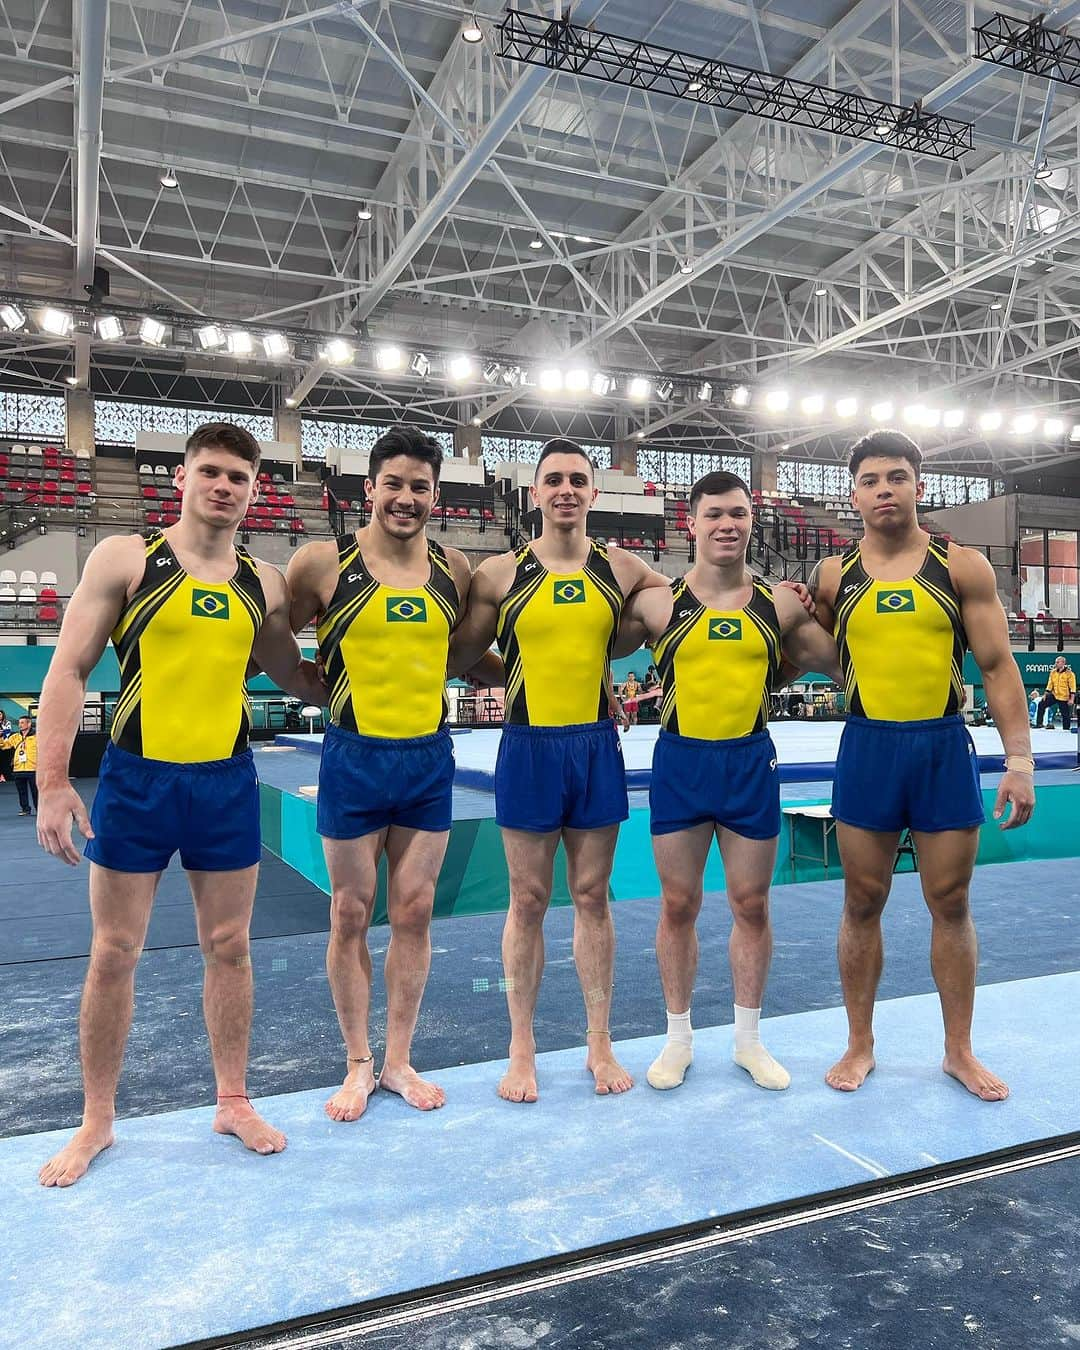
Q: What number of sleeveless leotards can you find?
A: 5